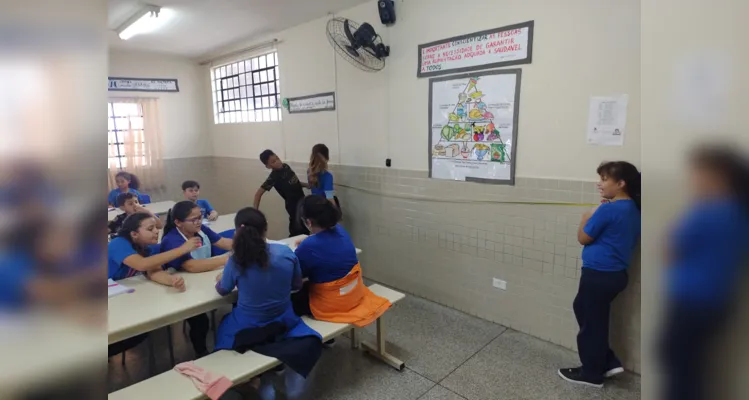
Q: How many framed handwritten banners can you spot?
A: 3